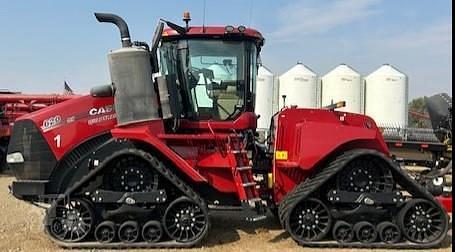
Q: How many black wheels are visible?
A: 12